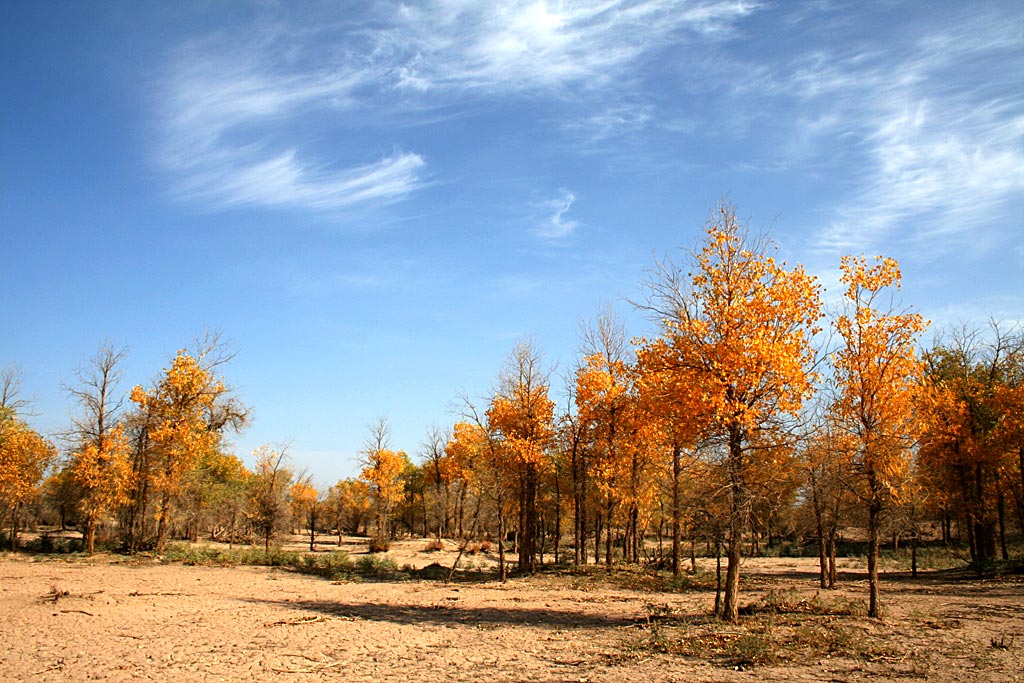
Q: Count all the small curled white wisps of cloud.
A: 1